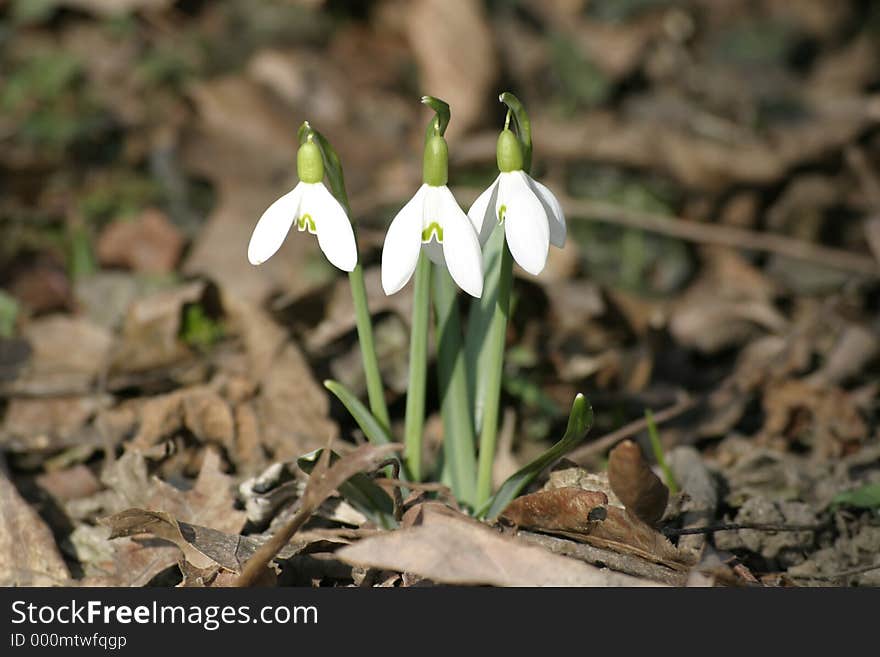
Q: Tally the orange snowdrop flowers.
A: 0